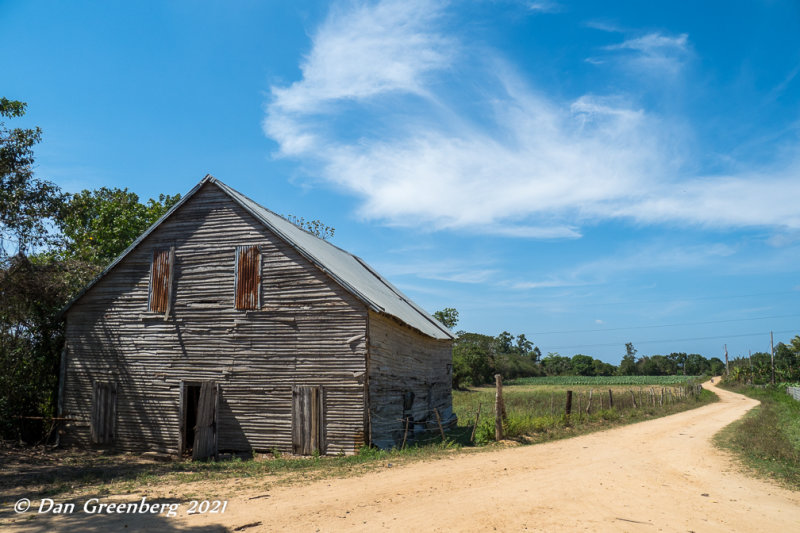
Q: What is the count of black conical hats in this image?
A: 0